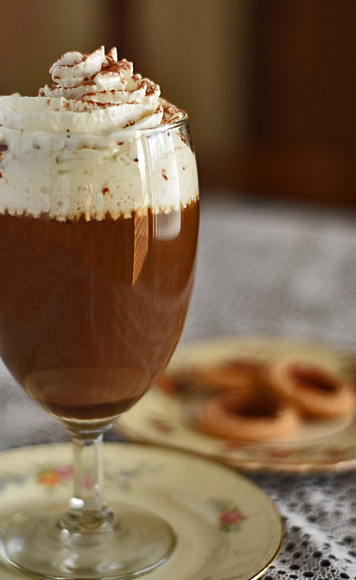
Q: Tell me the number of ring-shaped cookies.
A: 3